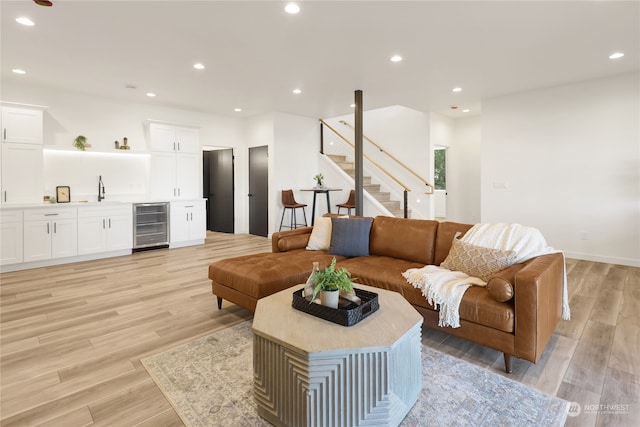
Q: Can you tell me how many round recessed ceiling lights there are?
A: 12